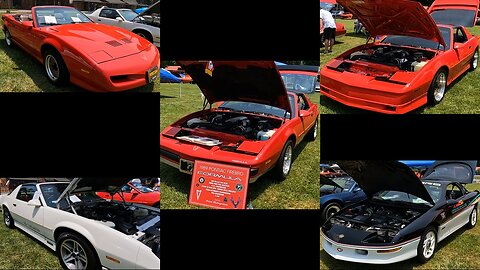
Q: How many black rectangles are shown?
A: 4